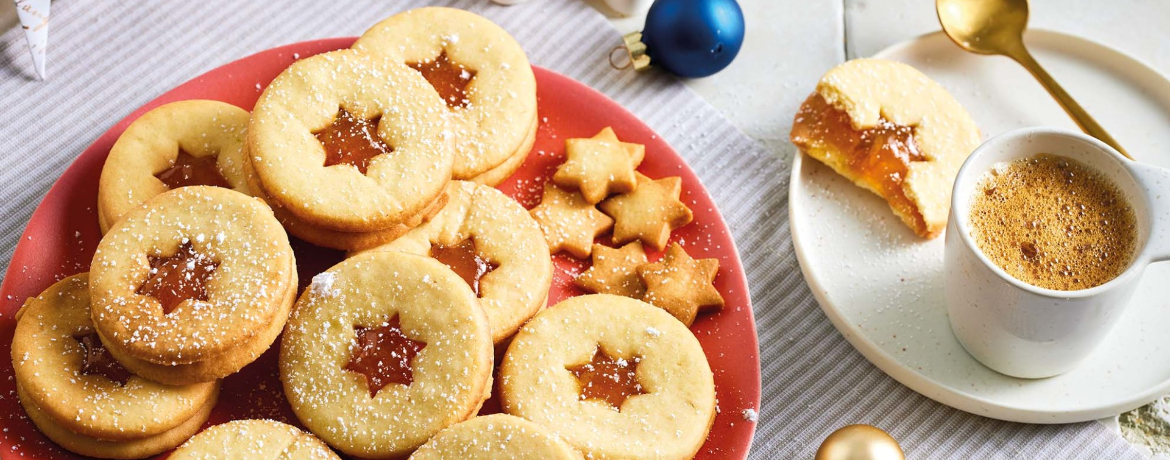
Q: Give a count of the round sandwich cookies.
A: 11